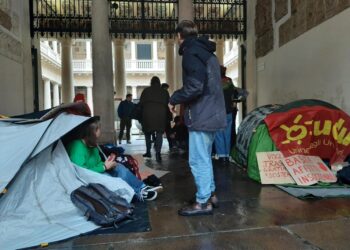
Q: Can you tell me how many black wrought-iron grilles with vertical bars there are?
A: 3